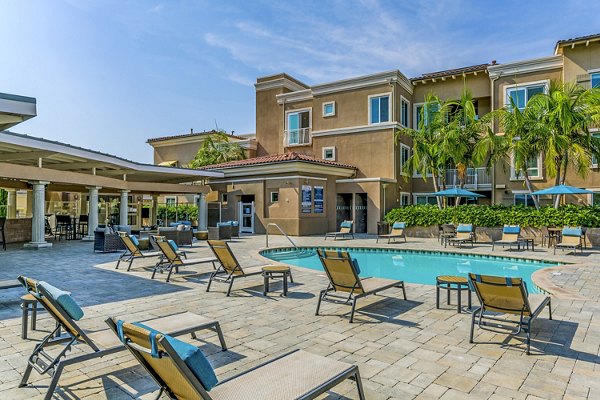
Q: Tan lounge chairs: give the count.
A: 12